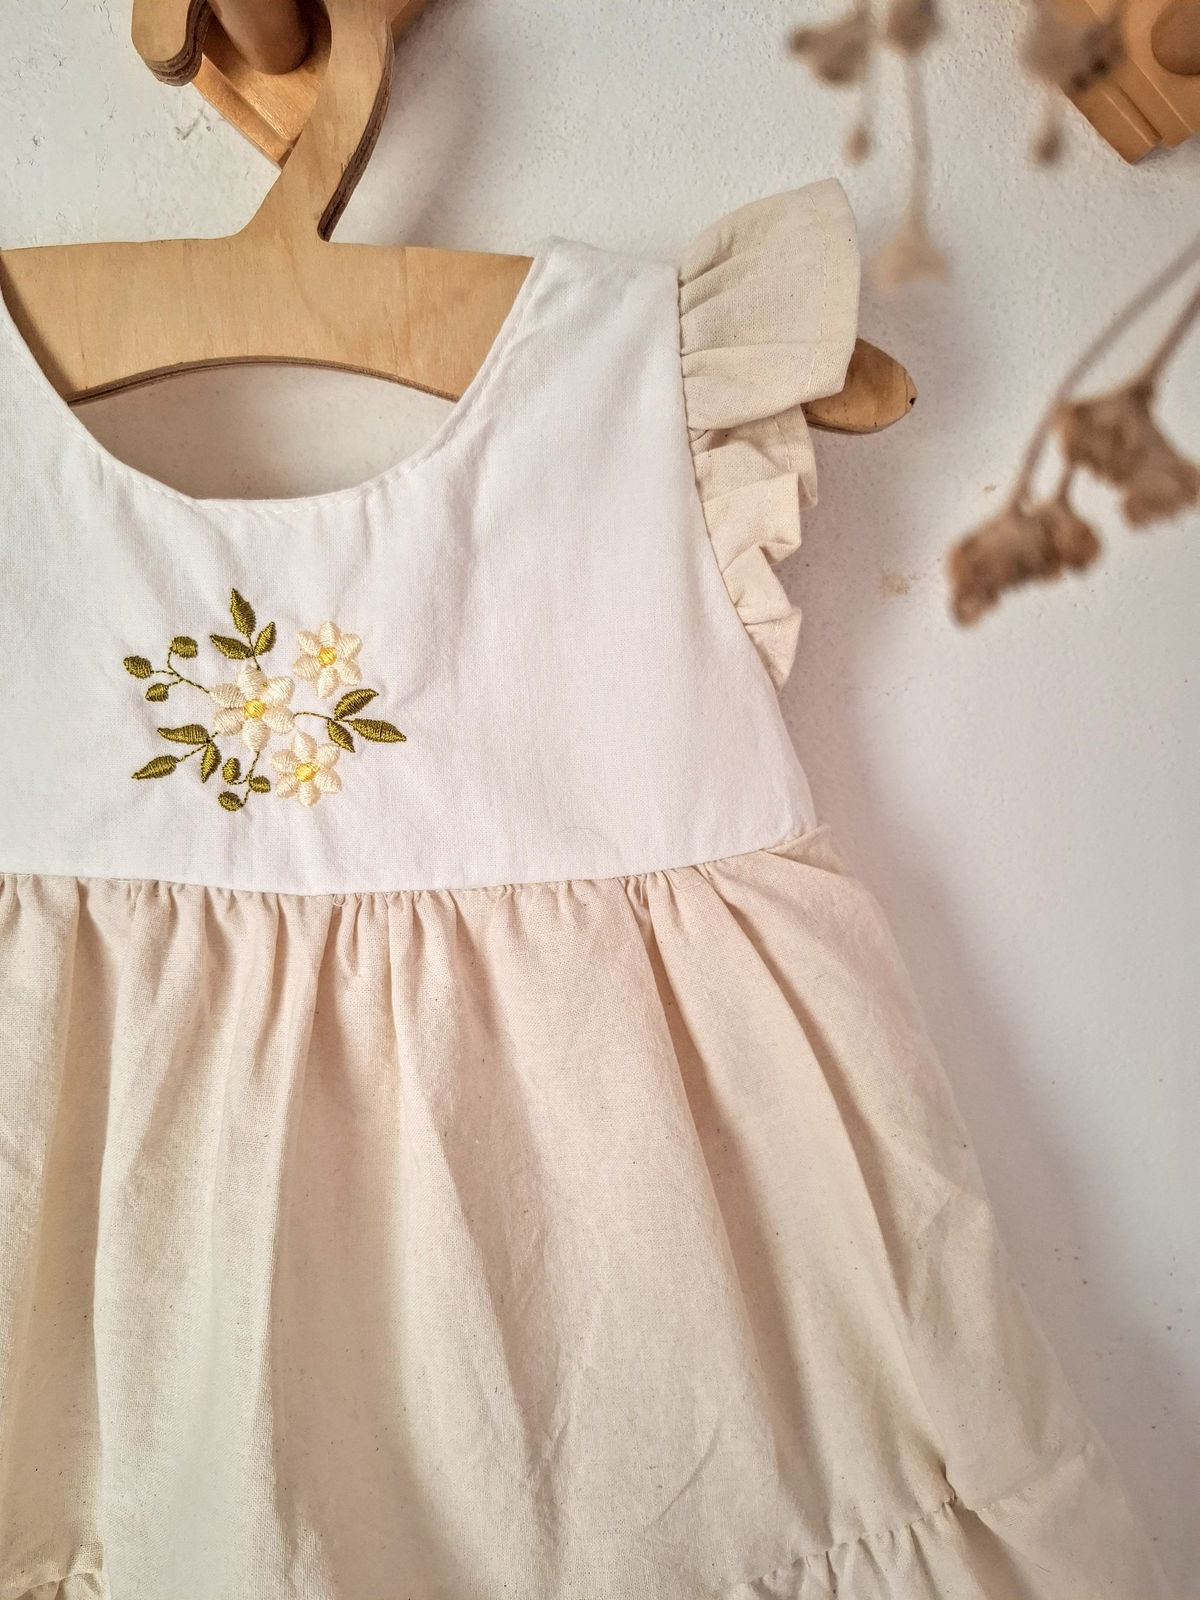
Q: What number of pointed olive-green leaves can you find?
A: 9